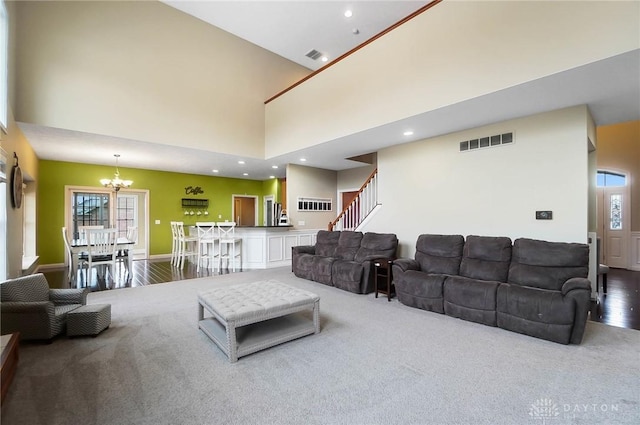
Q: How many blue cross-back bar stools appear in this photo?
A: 0